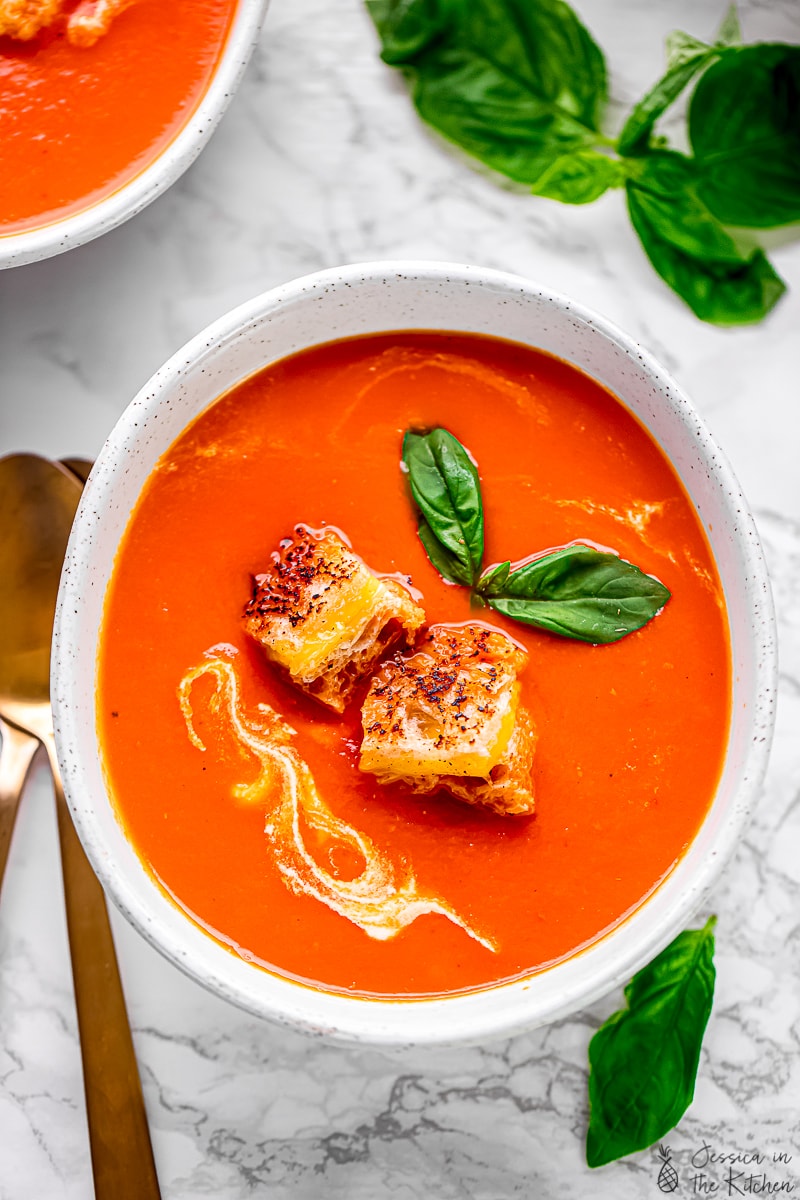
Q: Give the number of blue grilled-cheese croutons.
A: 0